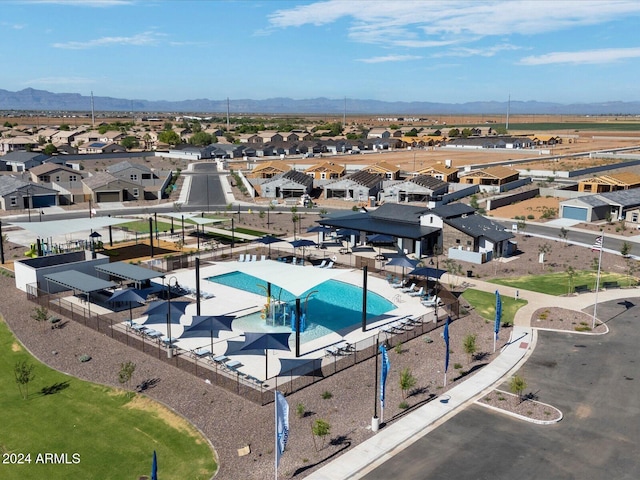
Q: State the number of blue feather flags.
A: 5